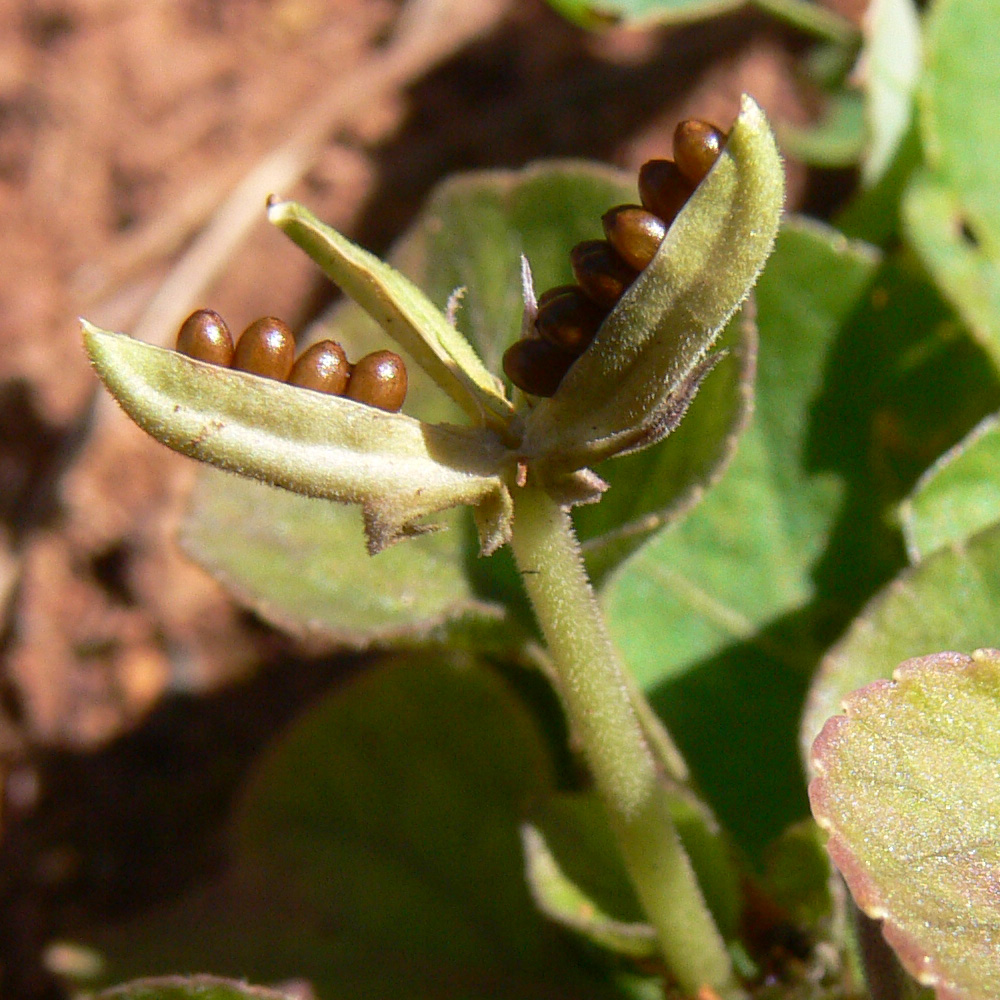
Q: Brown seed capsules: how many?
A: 10